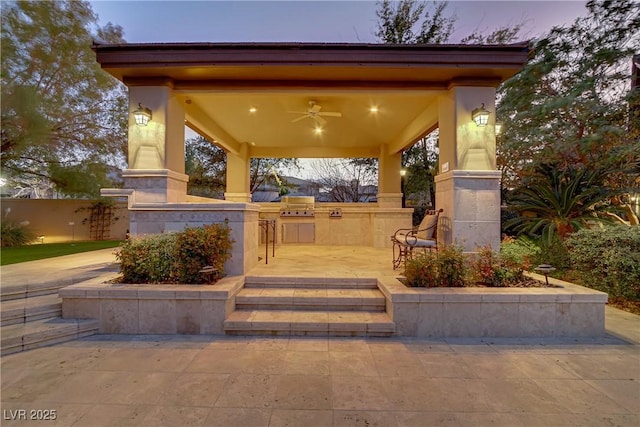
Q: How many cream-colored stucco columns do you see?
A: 4